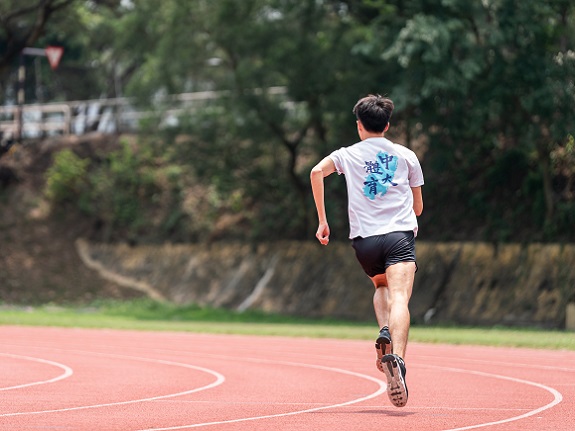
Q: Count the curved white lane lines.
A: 4